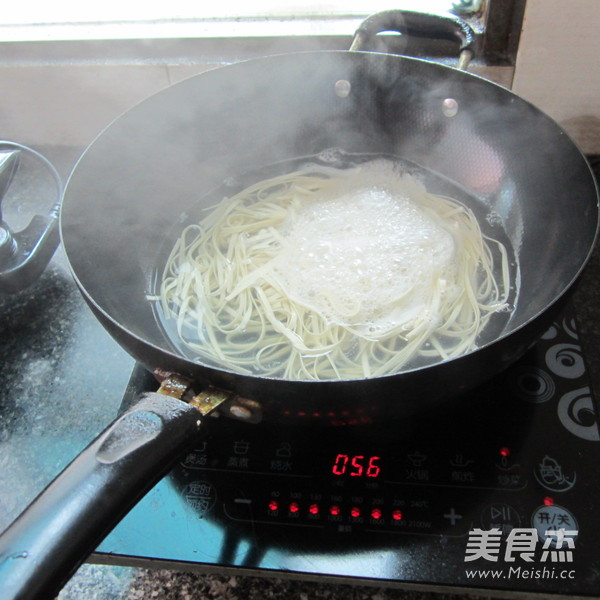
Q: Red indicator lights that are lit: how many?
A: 9